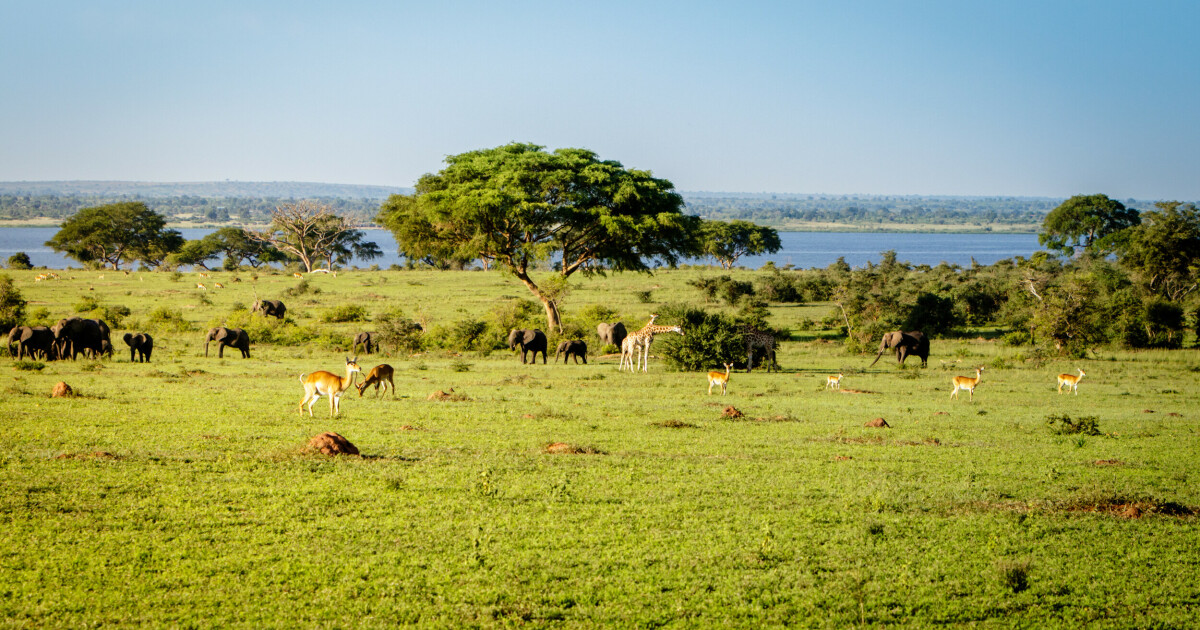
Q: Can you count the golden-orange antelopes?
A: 6